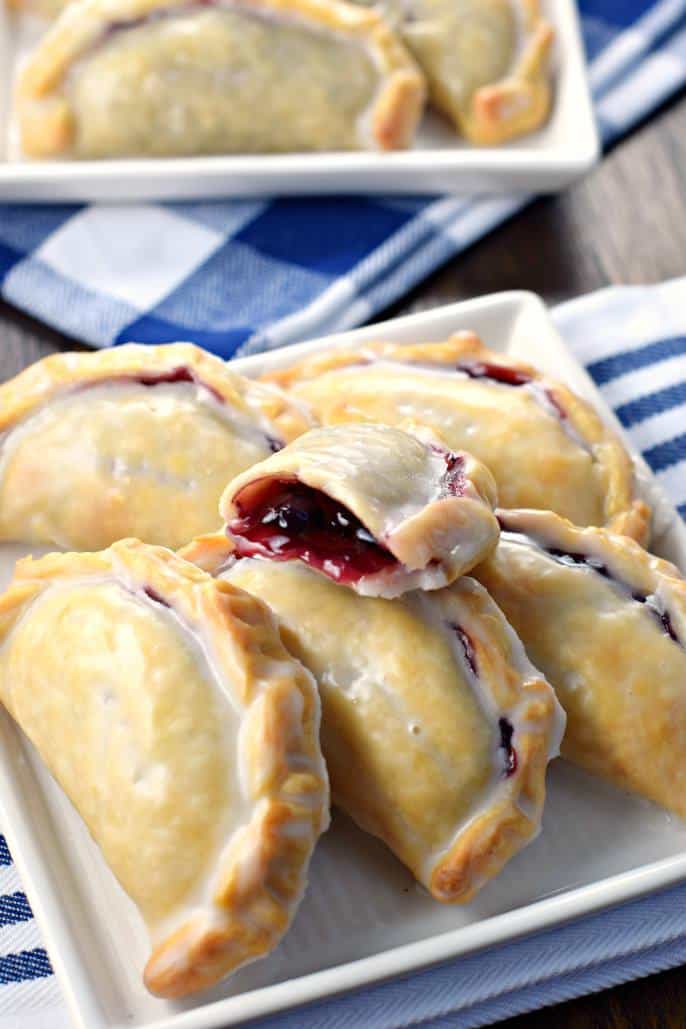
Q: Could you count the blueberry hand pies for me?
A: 8